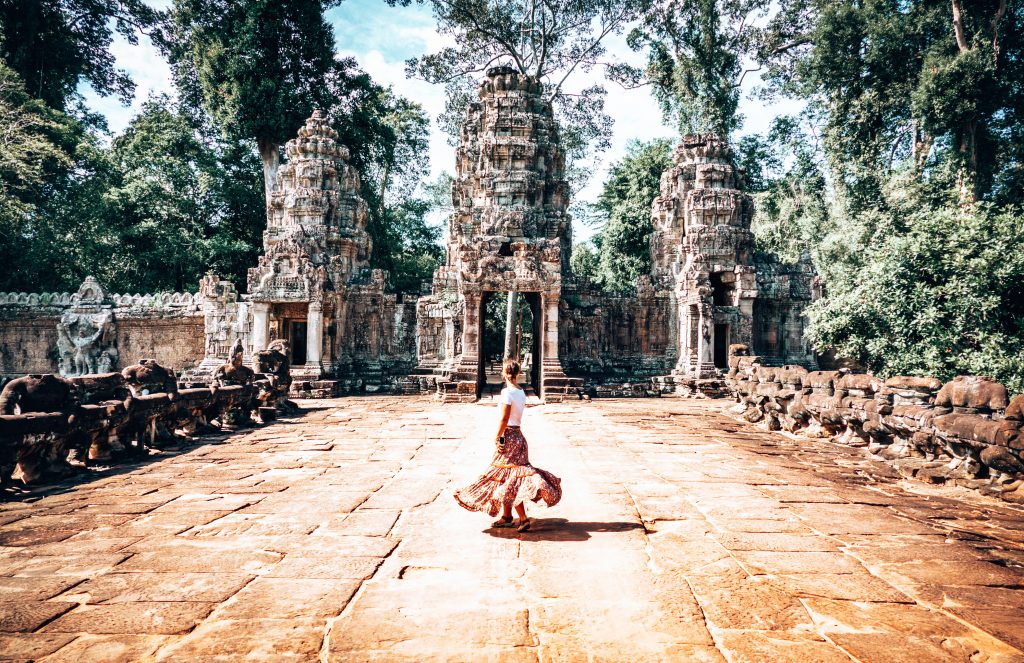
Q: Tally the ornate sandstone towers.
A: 3